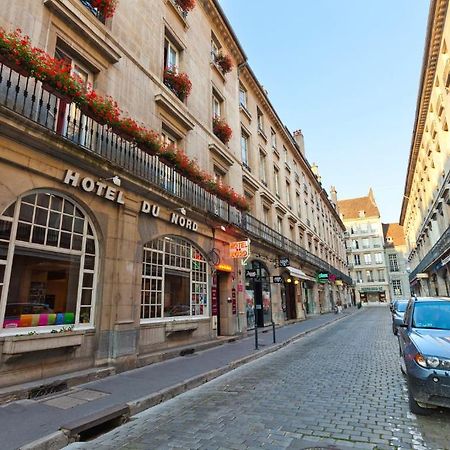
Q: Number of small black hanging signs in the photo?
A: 3